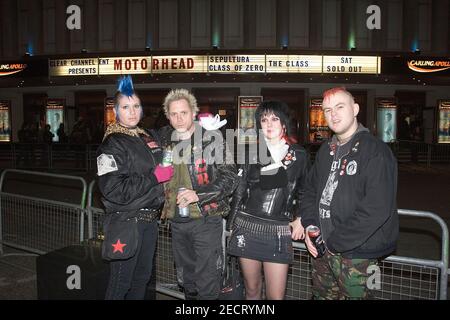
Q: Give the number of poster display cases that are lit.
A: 7